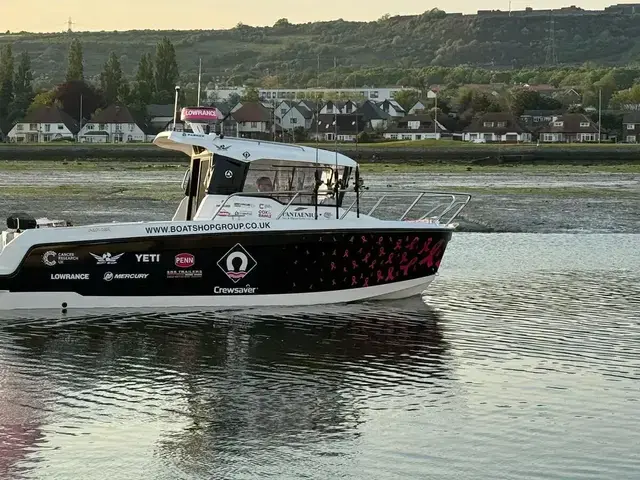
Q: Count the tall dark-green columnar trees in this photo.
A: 6